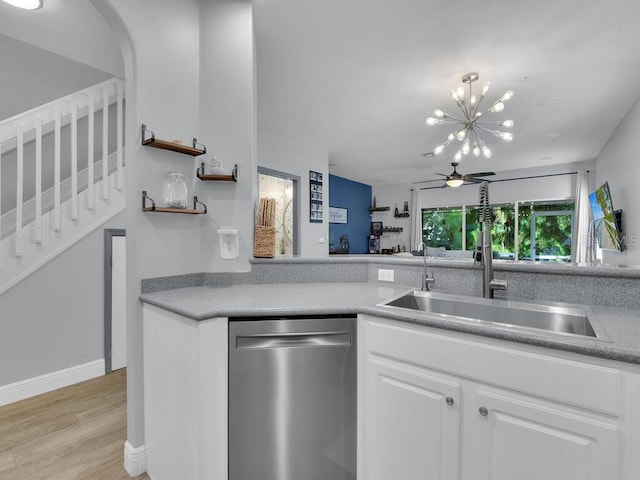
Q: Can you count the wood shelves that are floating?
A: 3